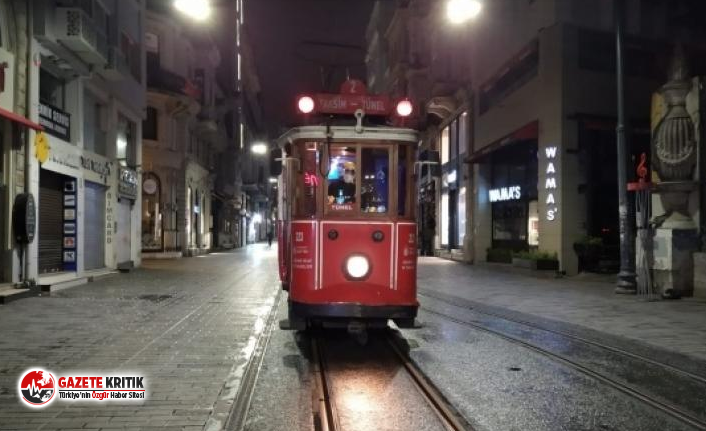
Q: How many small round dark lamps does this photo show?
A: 2